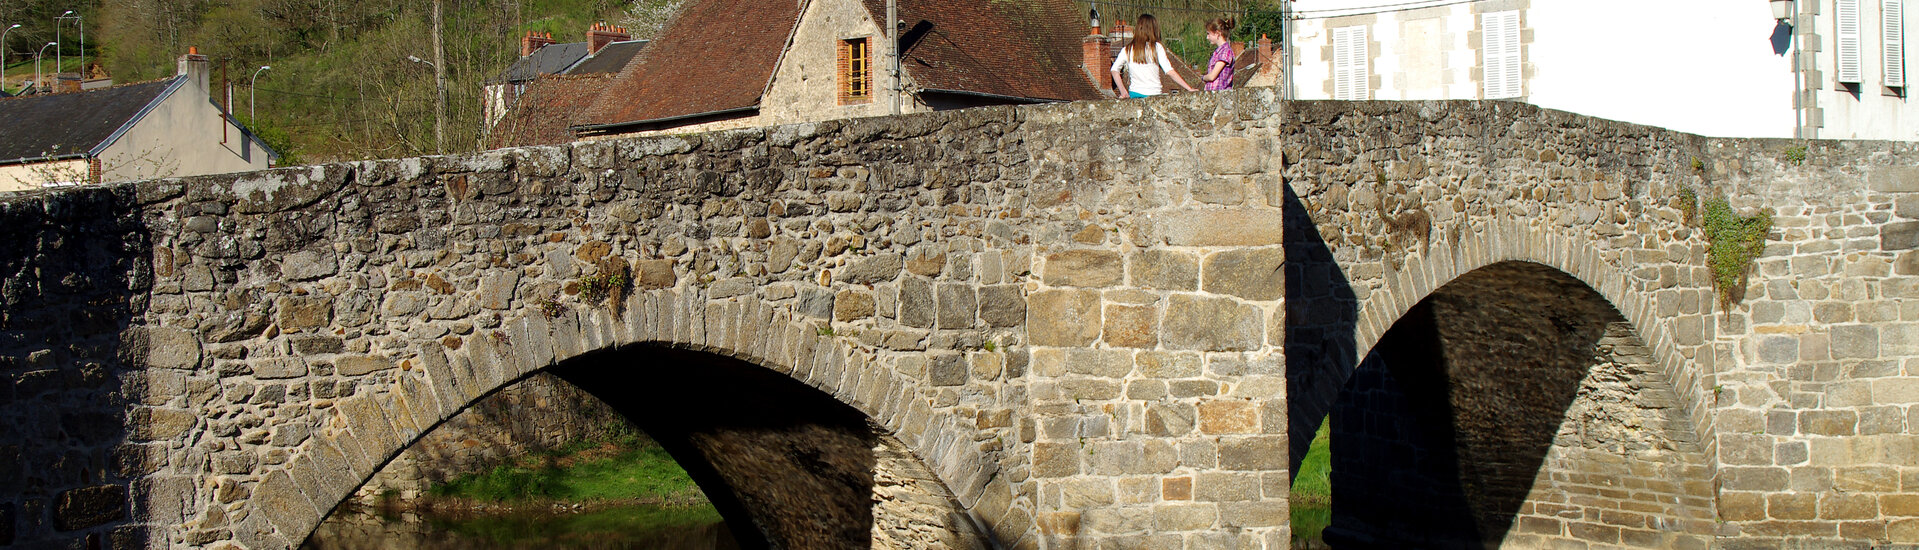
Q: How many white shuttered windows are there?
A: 4